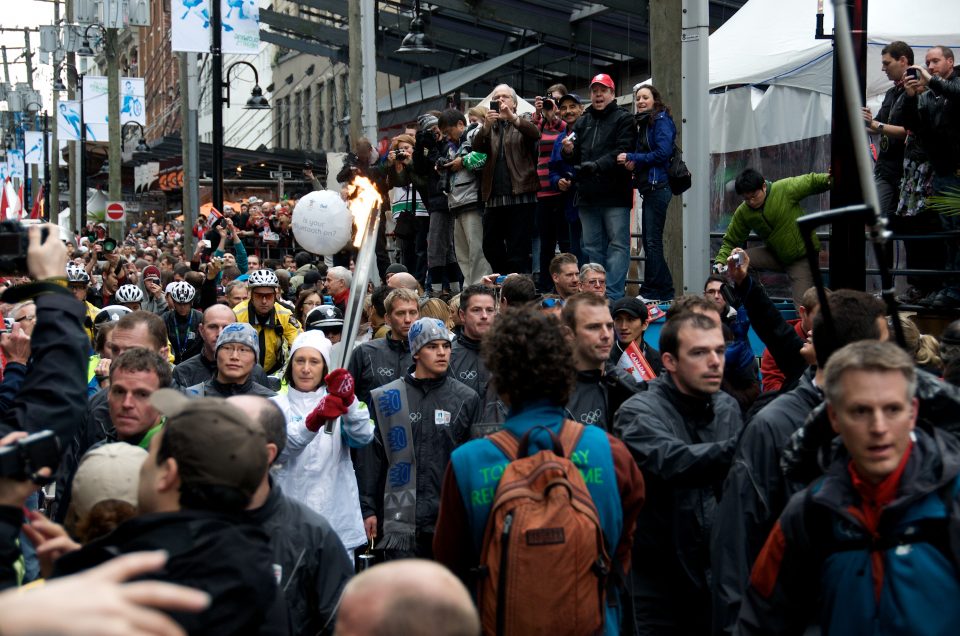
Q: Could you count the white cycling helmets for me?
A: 4